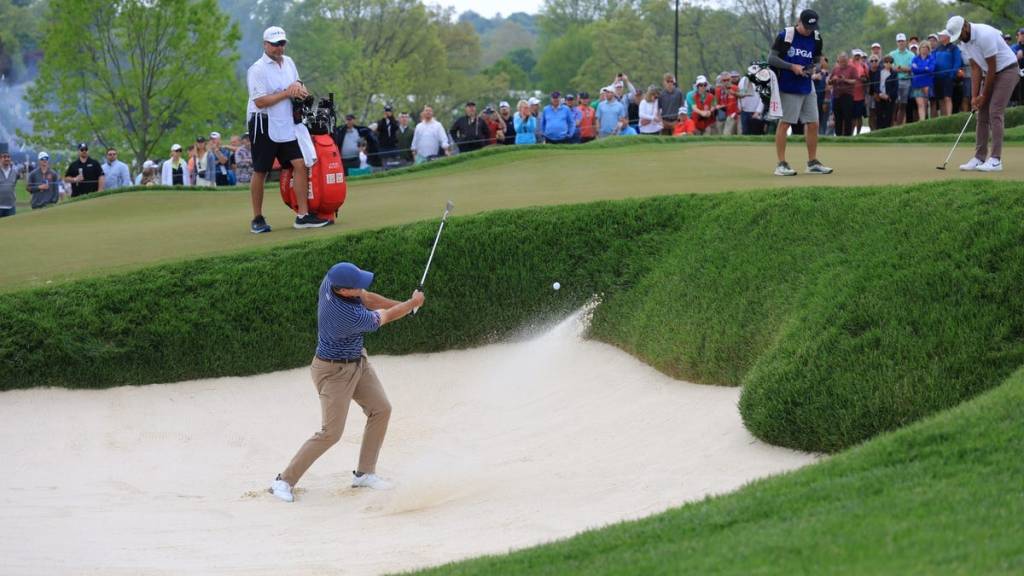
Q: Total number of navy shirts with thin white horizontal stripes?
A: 1